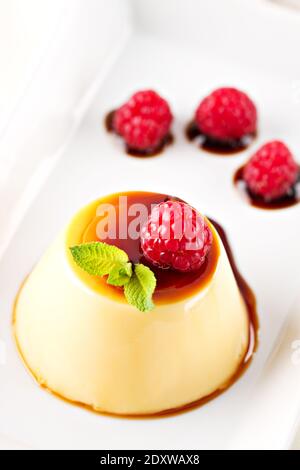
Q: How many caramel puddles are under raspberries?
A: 3